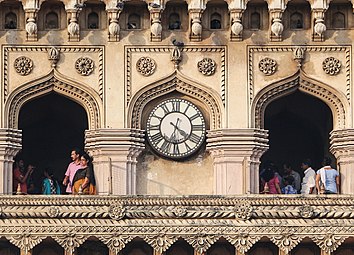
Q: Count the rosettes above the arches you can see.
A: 6